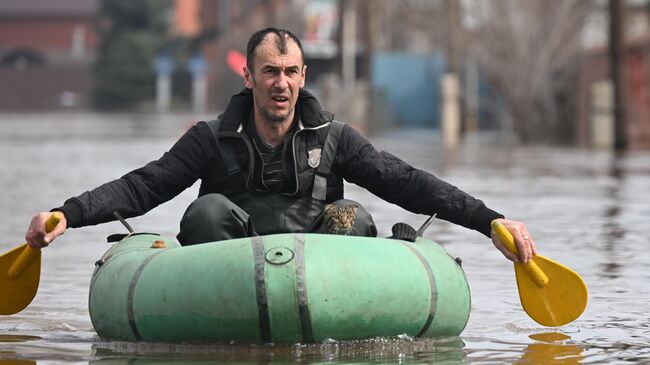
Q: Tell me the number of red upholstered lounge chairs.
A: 0